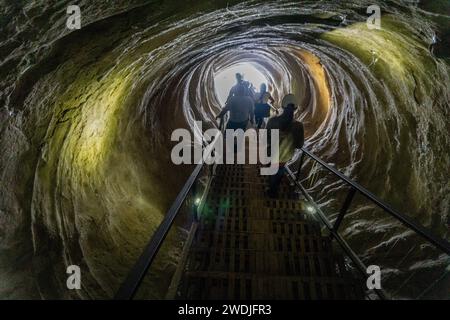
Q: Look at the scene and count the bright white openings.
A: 1